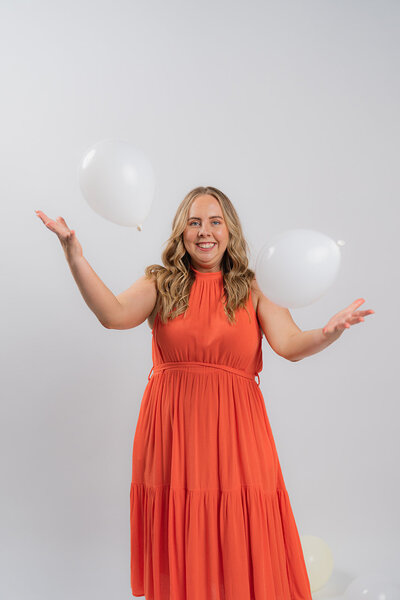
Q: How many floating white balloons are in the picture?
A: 2